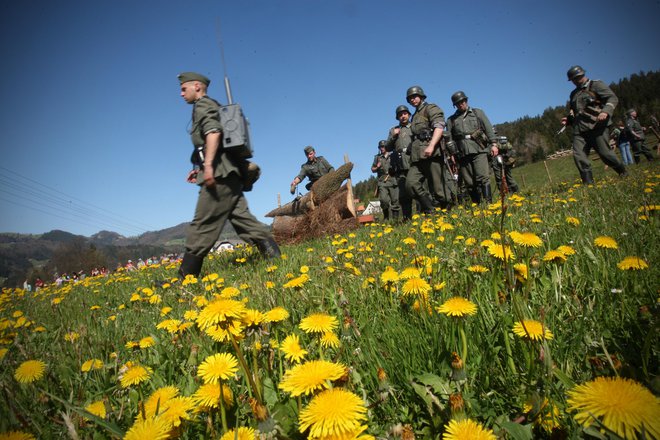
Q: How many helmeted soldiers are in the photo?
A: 5